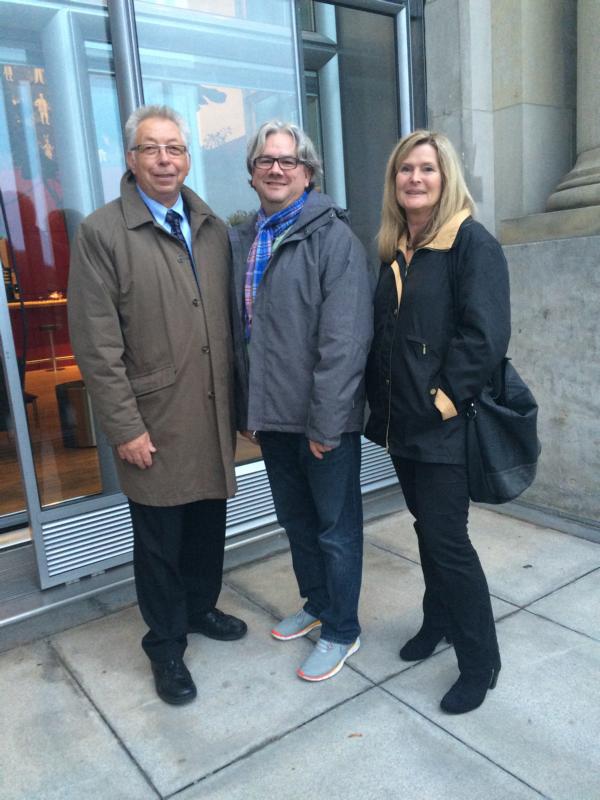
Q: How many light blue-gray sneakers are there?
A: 2